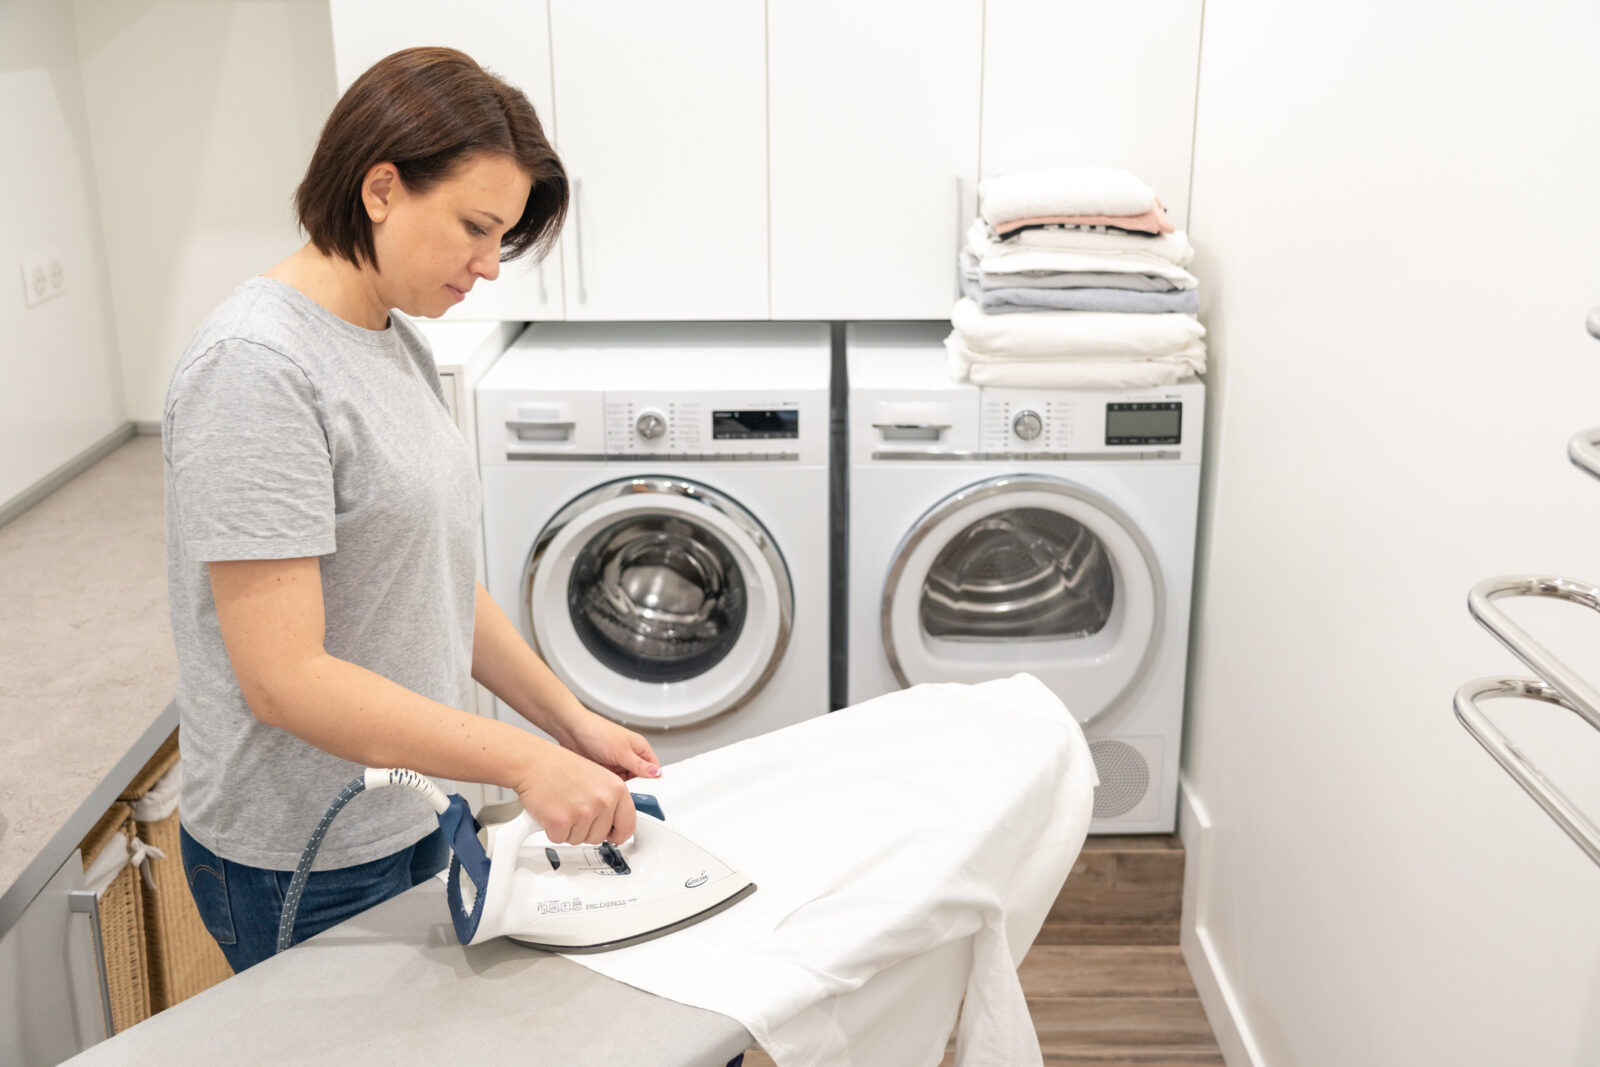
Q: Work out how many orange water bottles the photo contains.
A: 0